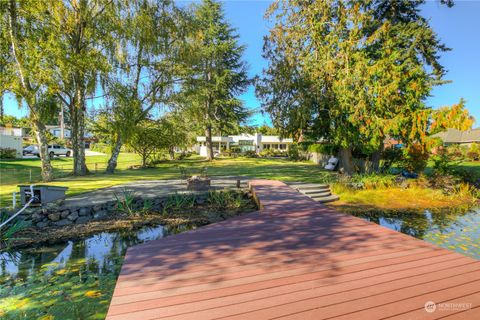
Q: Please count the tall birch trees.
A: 3